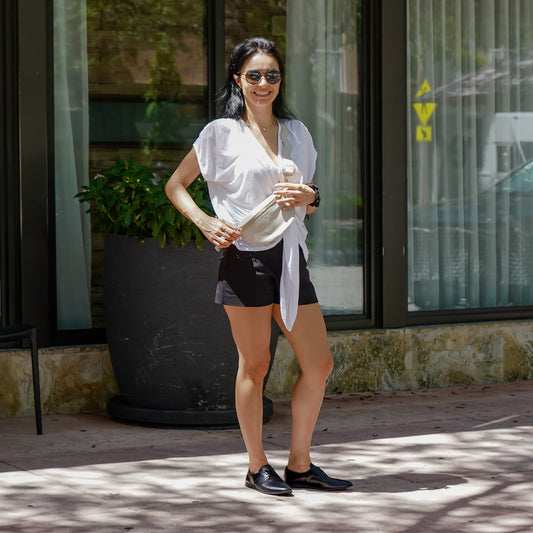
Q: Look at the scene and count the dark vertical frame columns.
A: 3